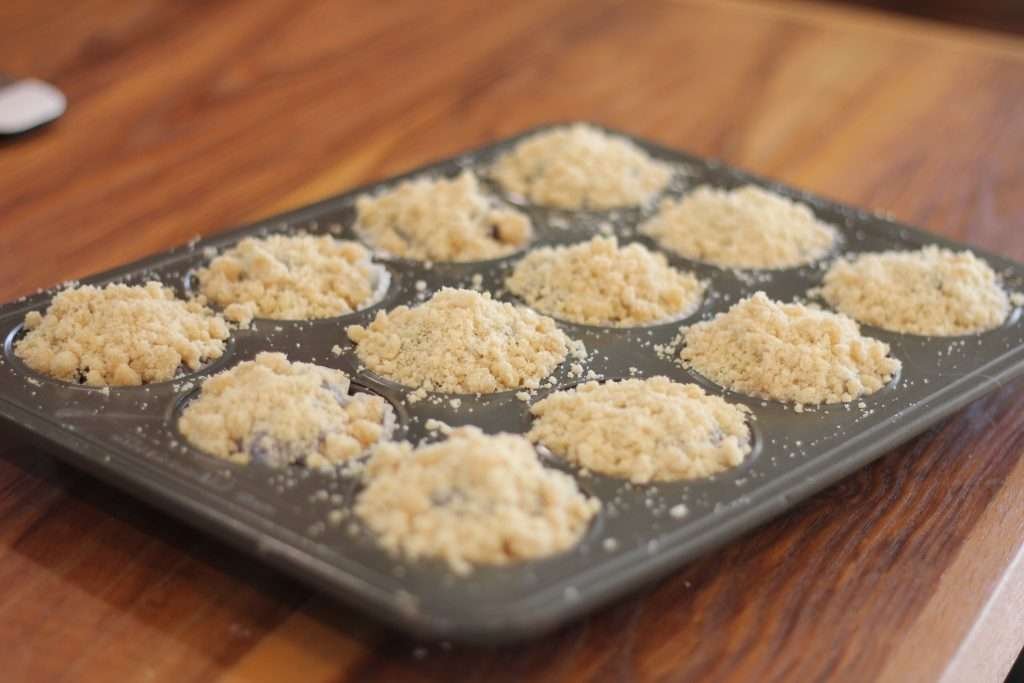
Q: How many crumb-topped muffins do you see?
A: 12